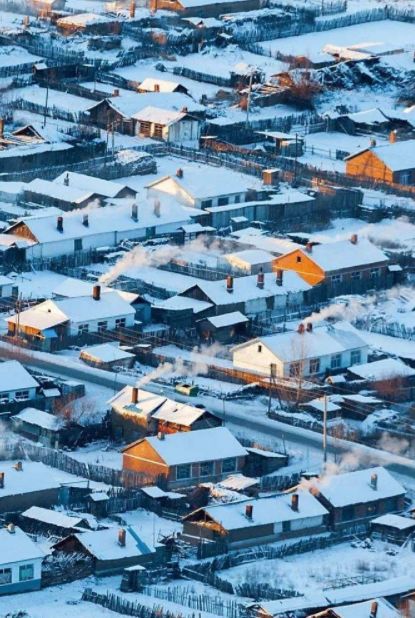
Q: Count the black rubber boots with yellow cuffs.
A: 0